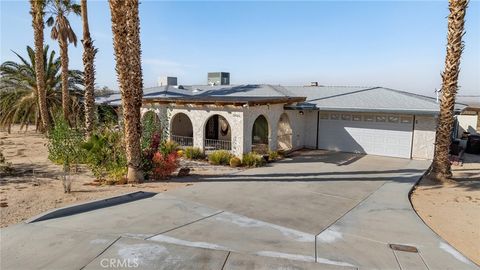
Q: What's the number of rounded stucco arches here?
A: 5